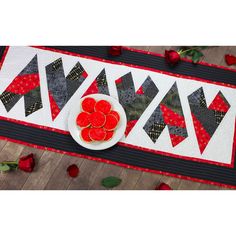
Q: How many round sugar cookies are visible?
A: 9